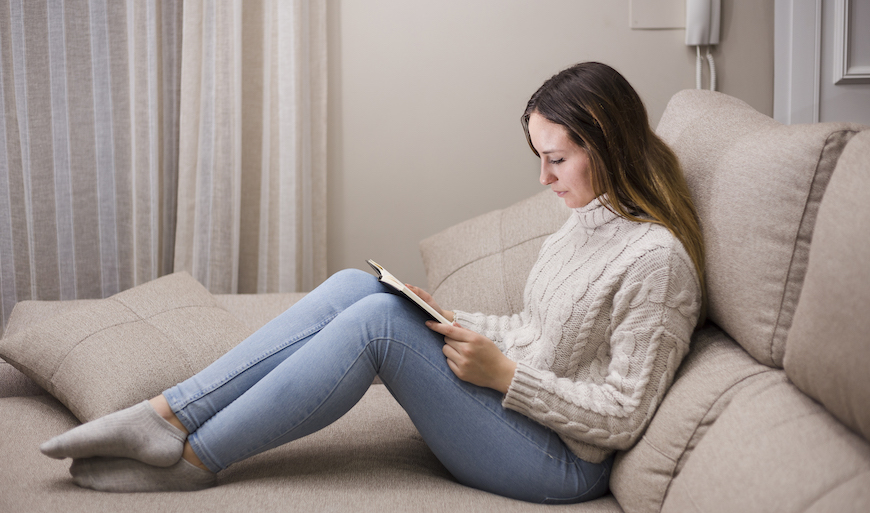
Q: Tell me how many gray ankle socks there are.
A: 2